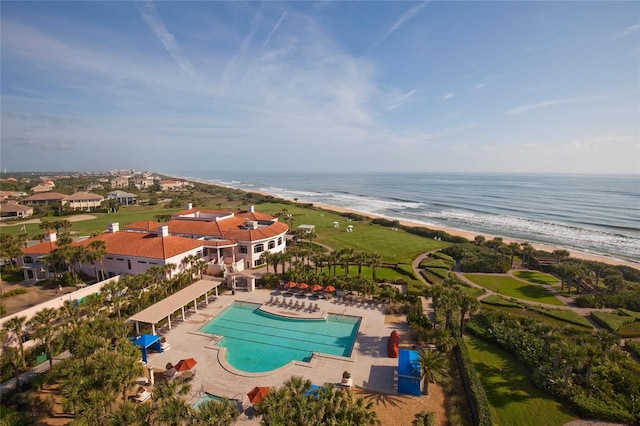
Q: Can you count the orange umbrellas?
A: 6